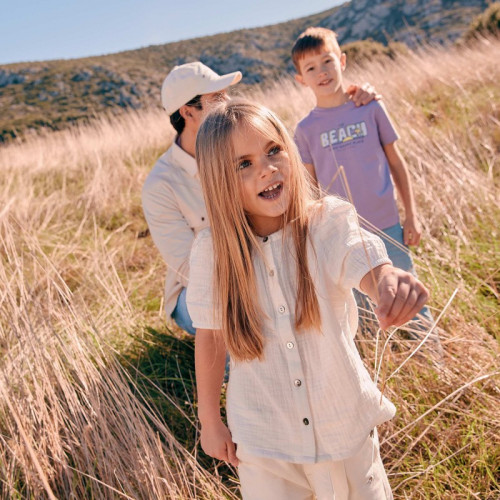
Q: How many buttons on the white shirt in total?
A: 6